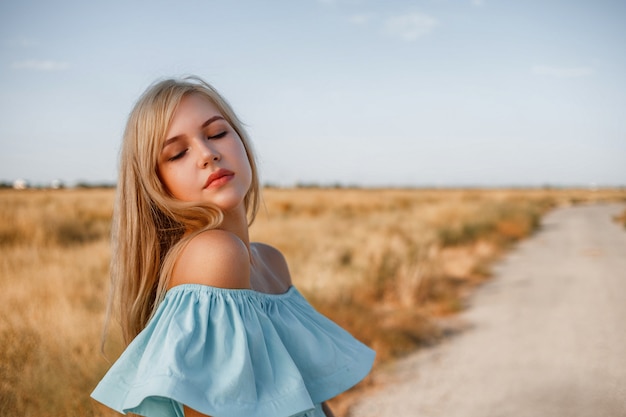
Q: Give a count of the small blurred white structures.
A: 2